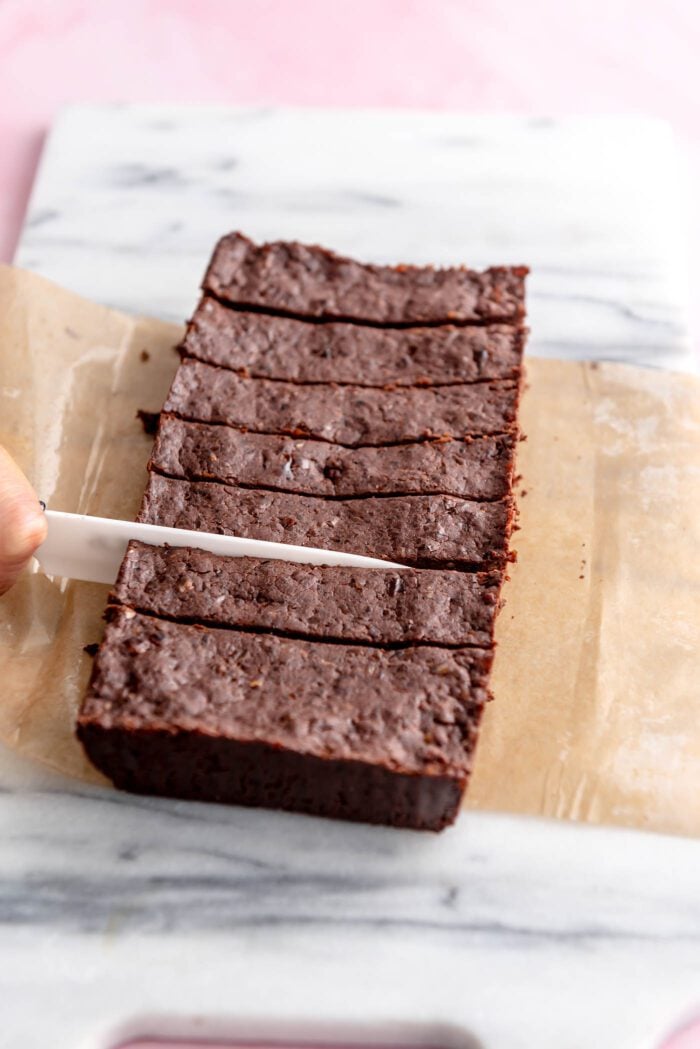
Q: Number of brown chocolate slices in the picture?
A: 7